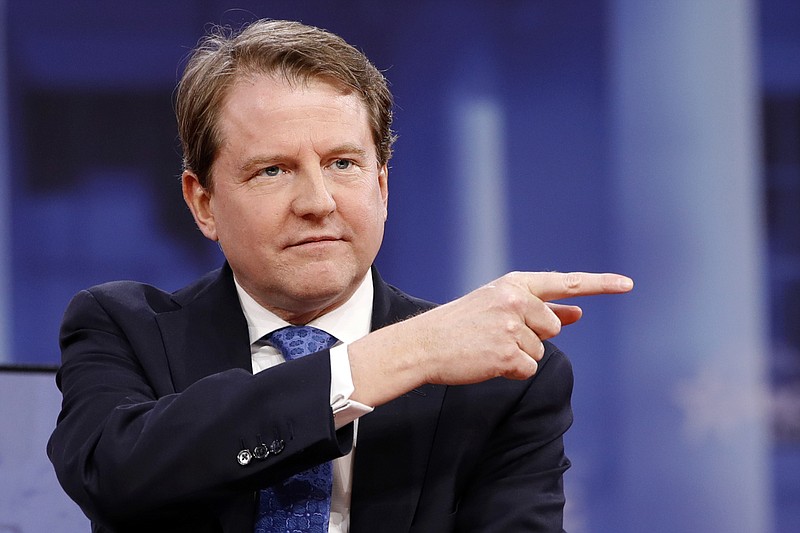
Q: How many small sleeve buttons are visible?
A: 3